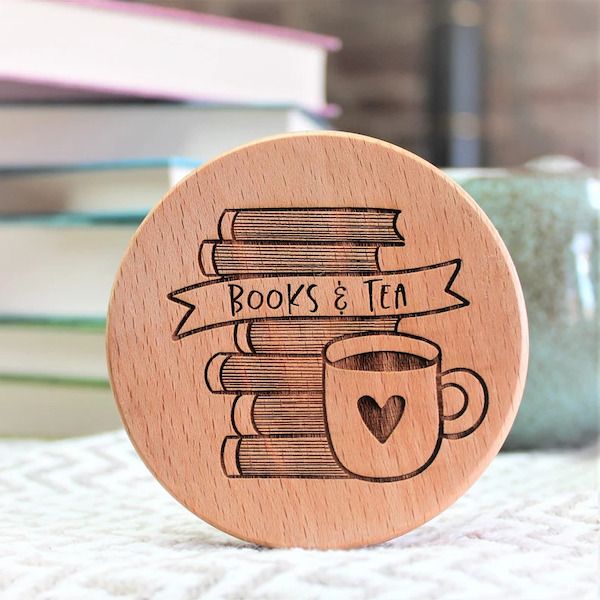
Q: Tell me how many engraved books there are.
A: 6